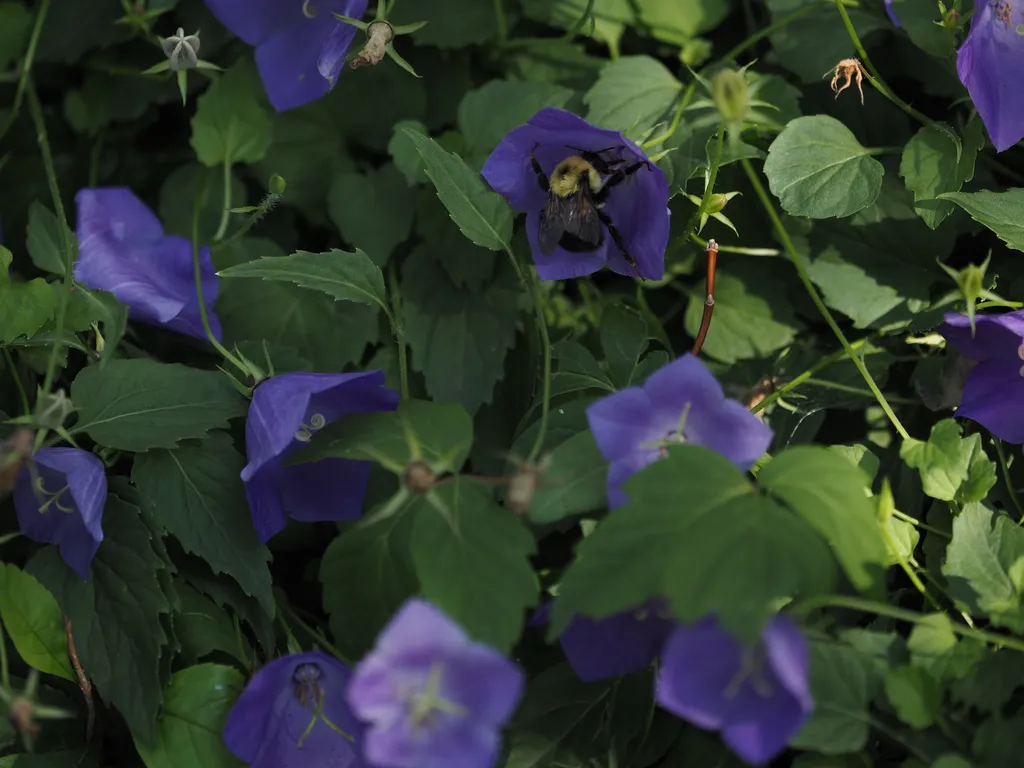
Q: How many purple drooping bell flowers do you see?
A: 12